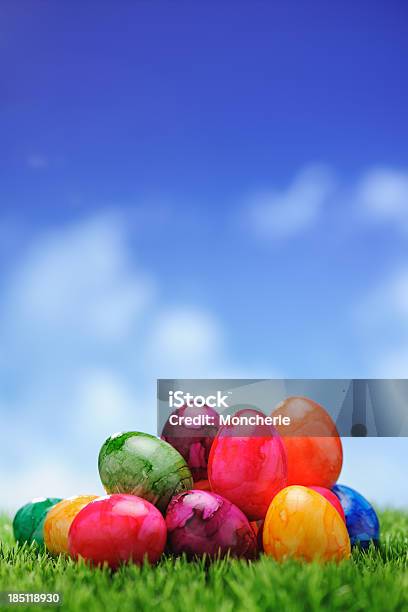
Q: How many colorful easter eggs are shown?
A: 12